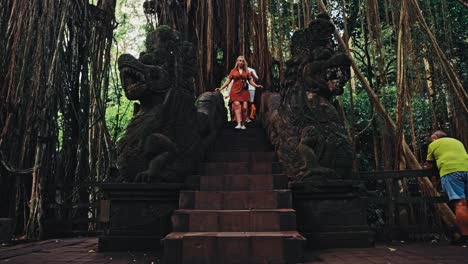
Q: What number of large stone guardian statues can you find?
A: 2